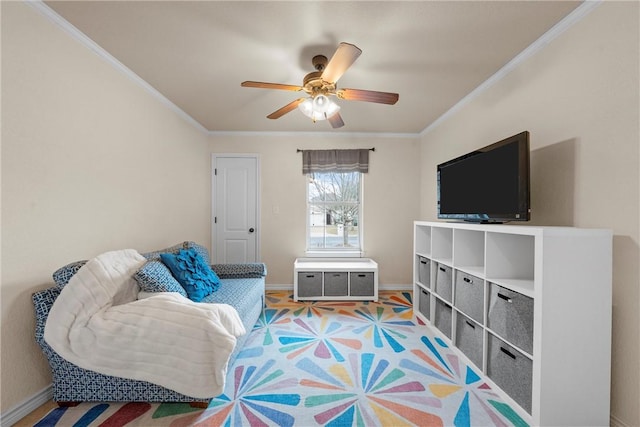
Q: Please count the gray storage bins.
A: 11